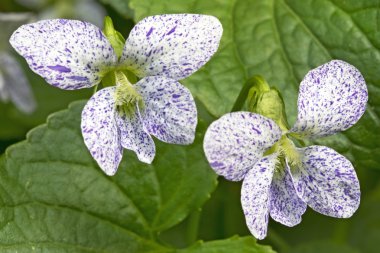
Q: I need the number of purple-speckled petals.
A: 10